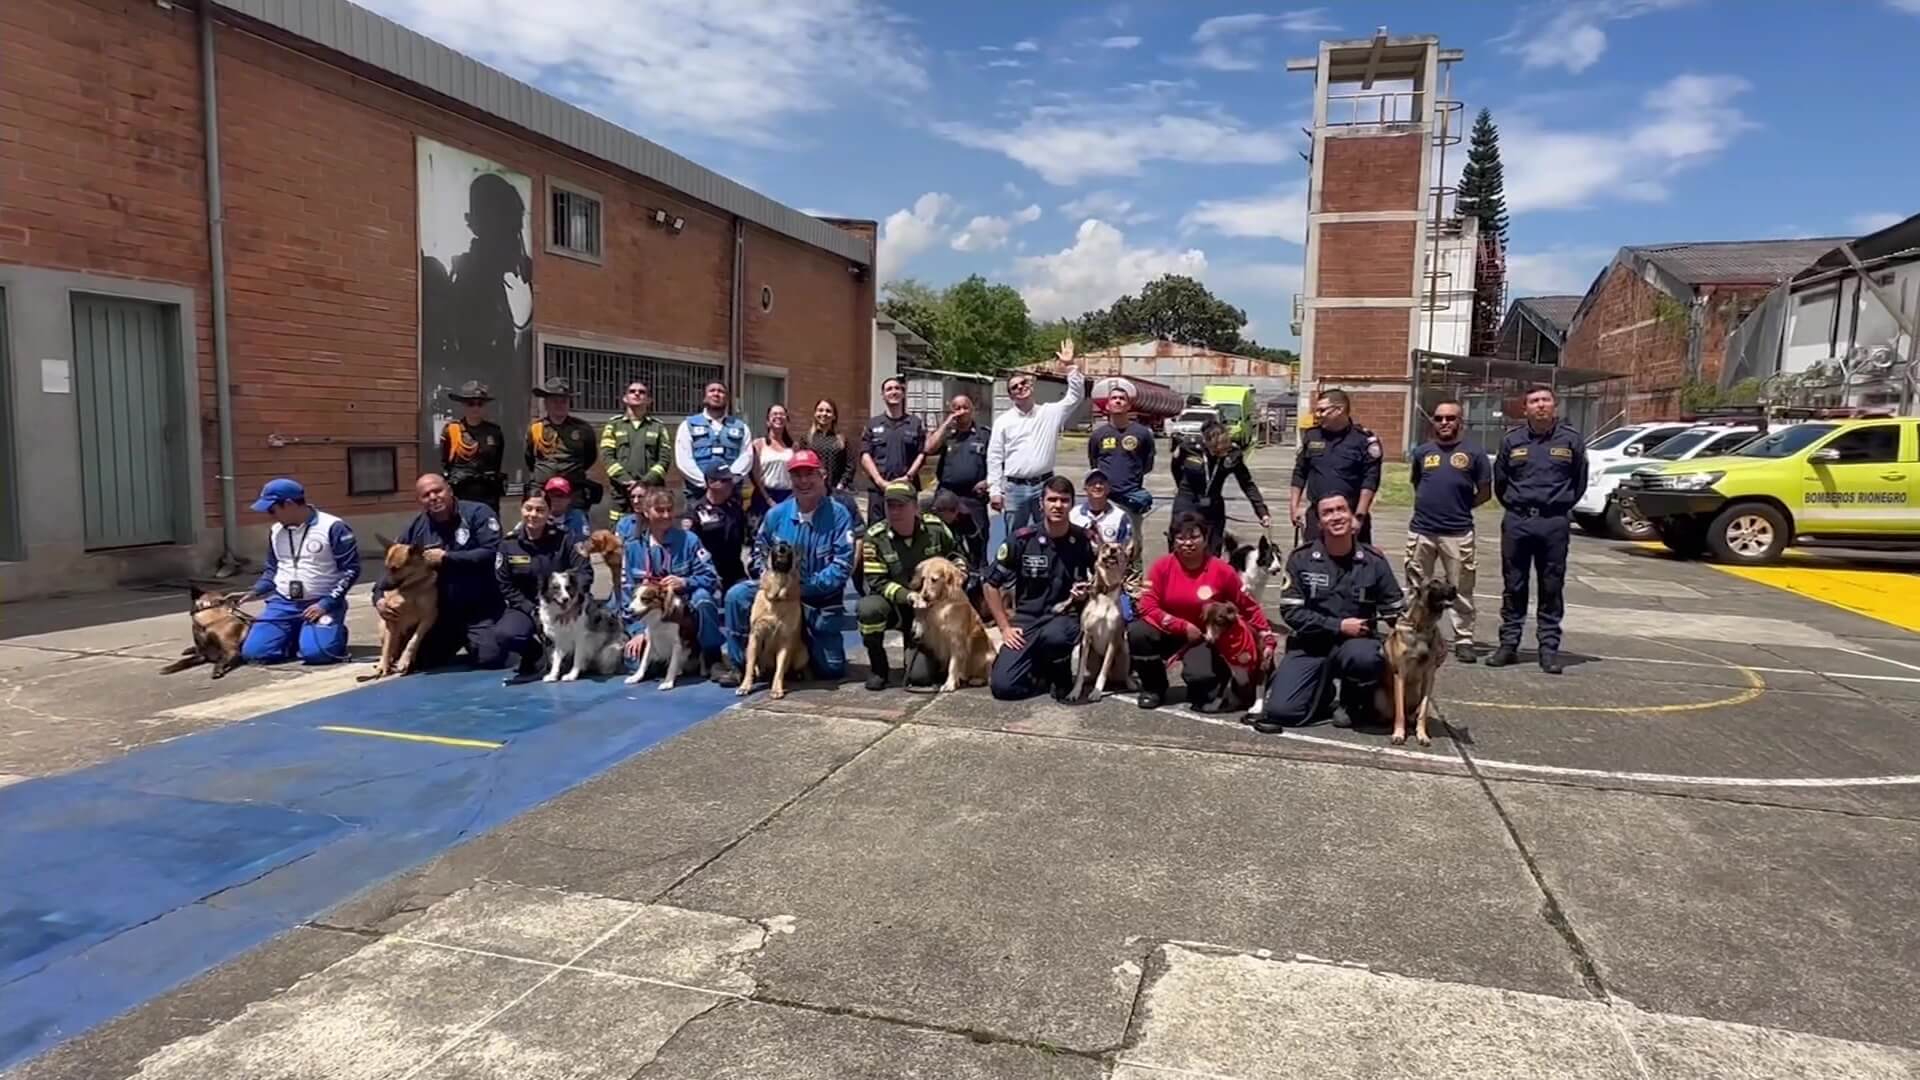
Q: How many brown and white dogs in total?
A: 2